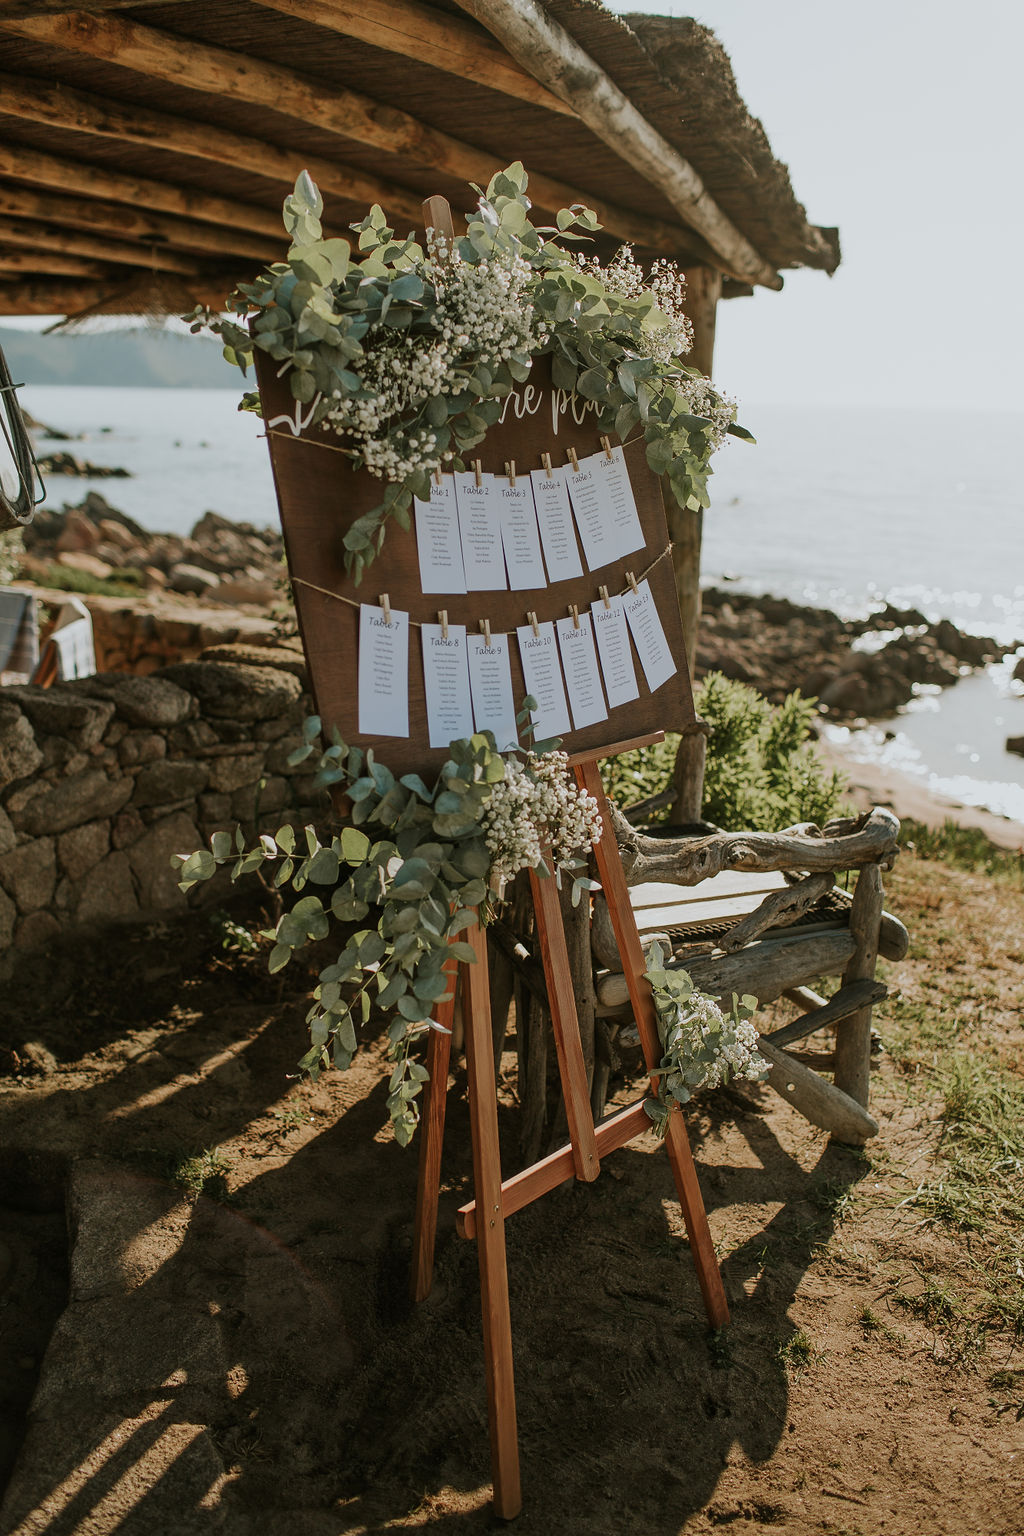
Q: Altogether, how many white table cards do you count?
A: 13